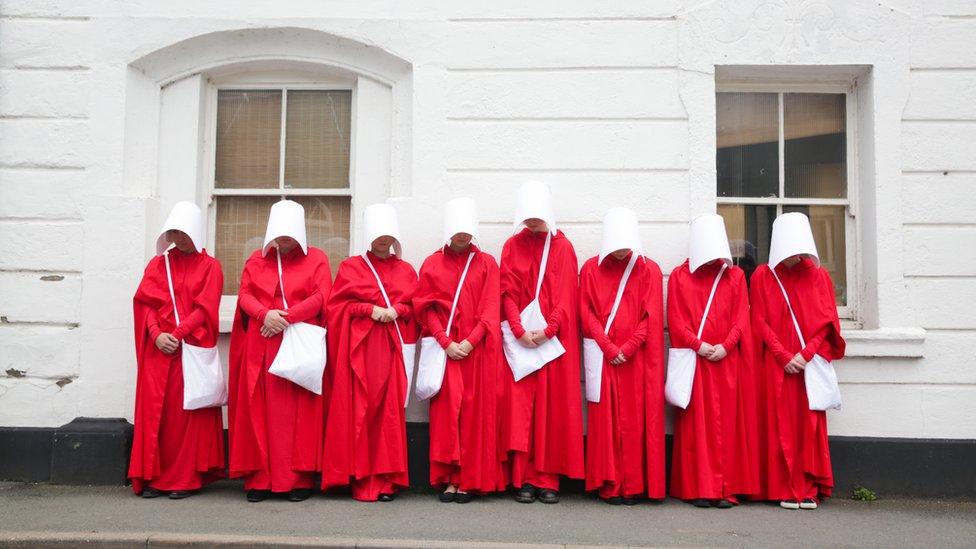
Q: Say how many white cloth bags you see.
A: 8